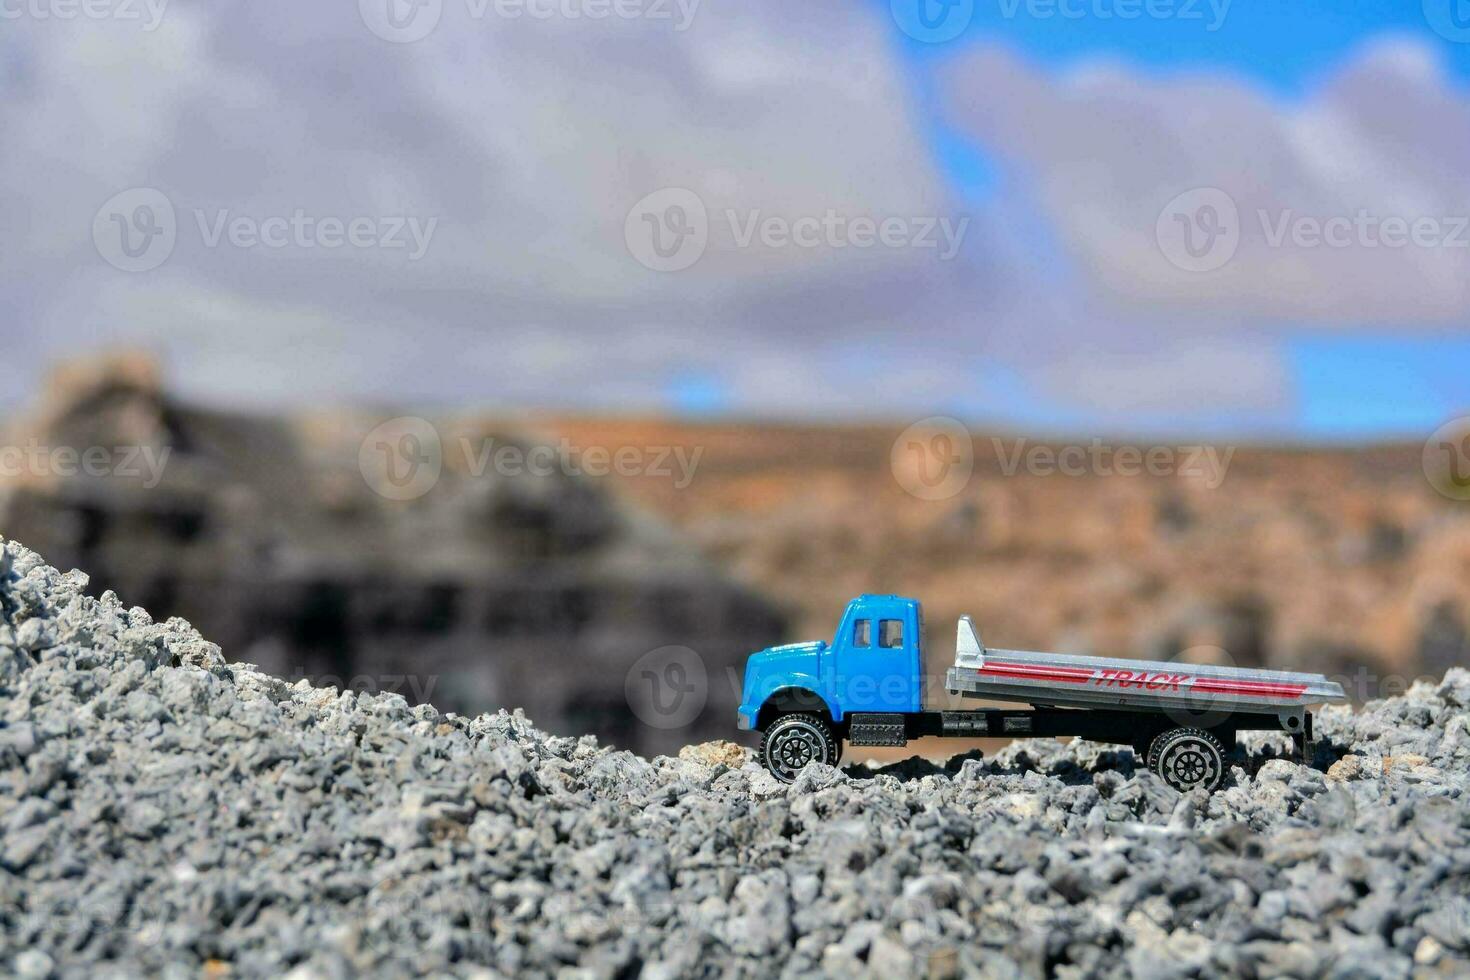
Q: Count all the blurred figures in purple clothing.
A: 0